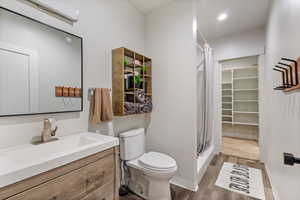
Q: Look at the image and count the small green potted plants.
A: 3